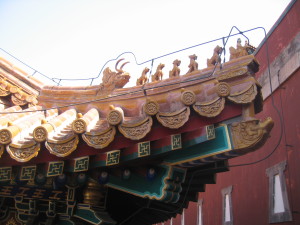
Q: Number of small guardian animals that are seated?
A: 5